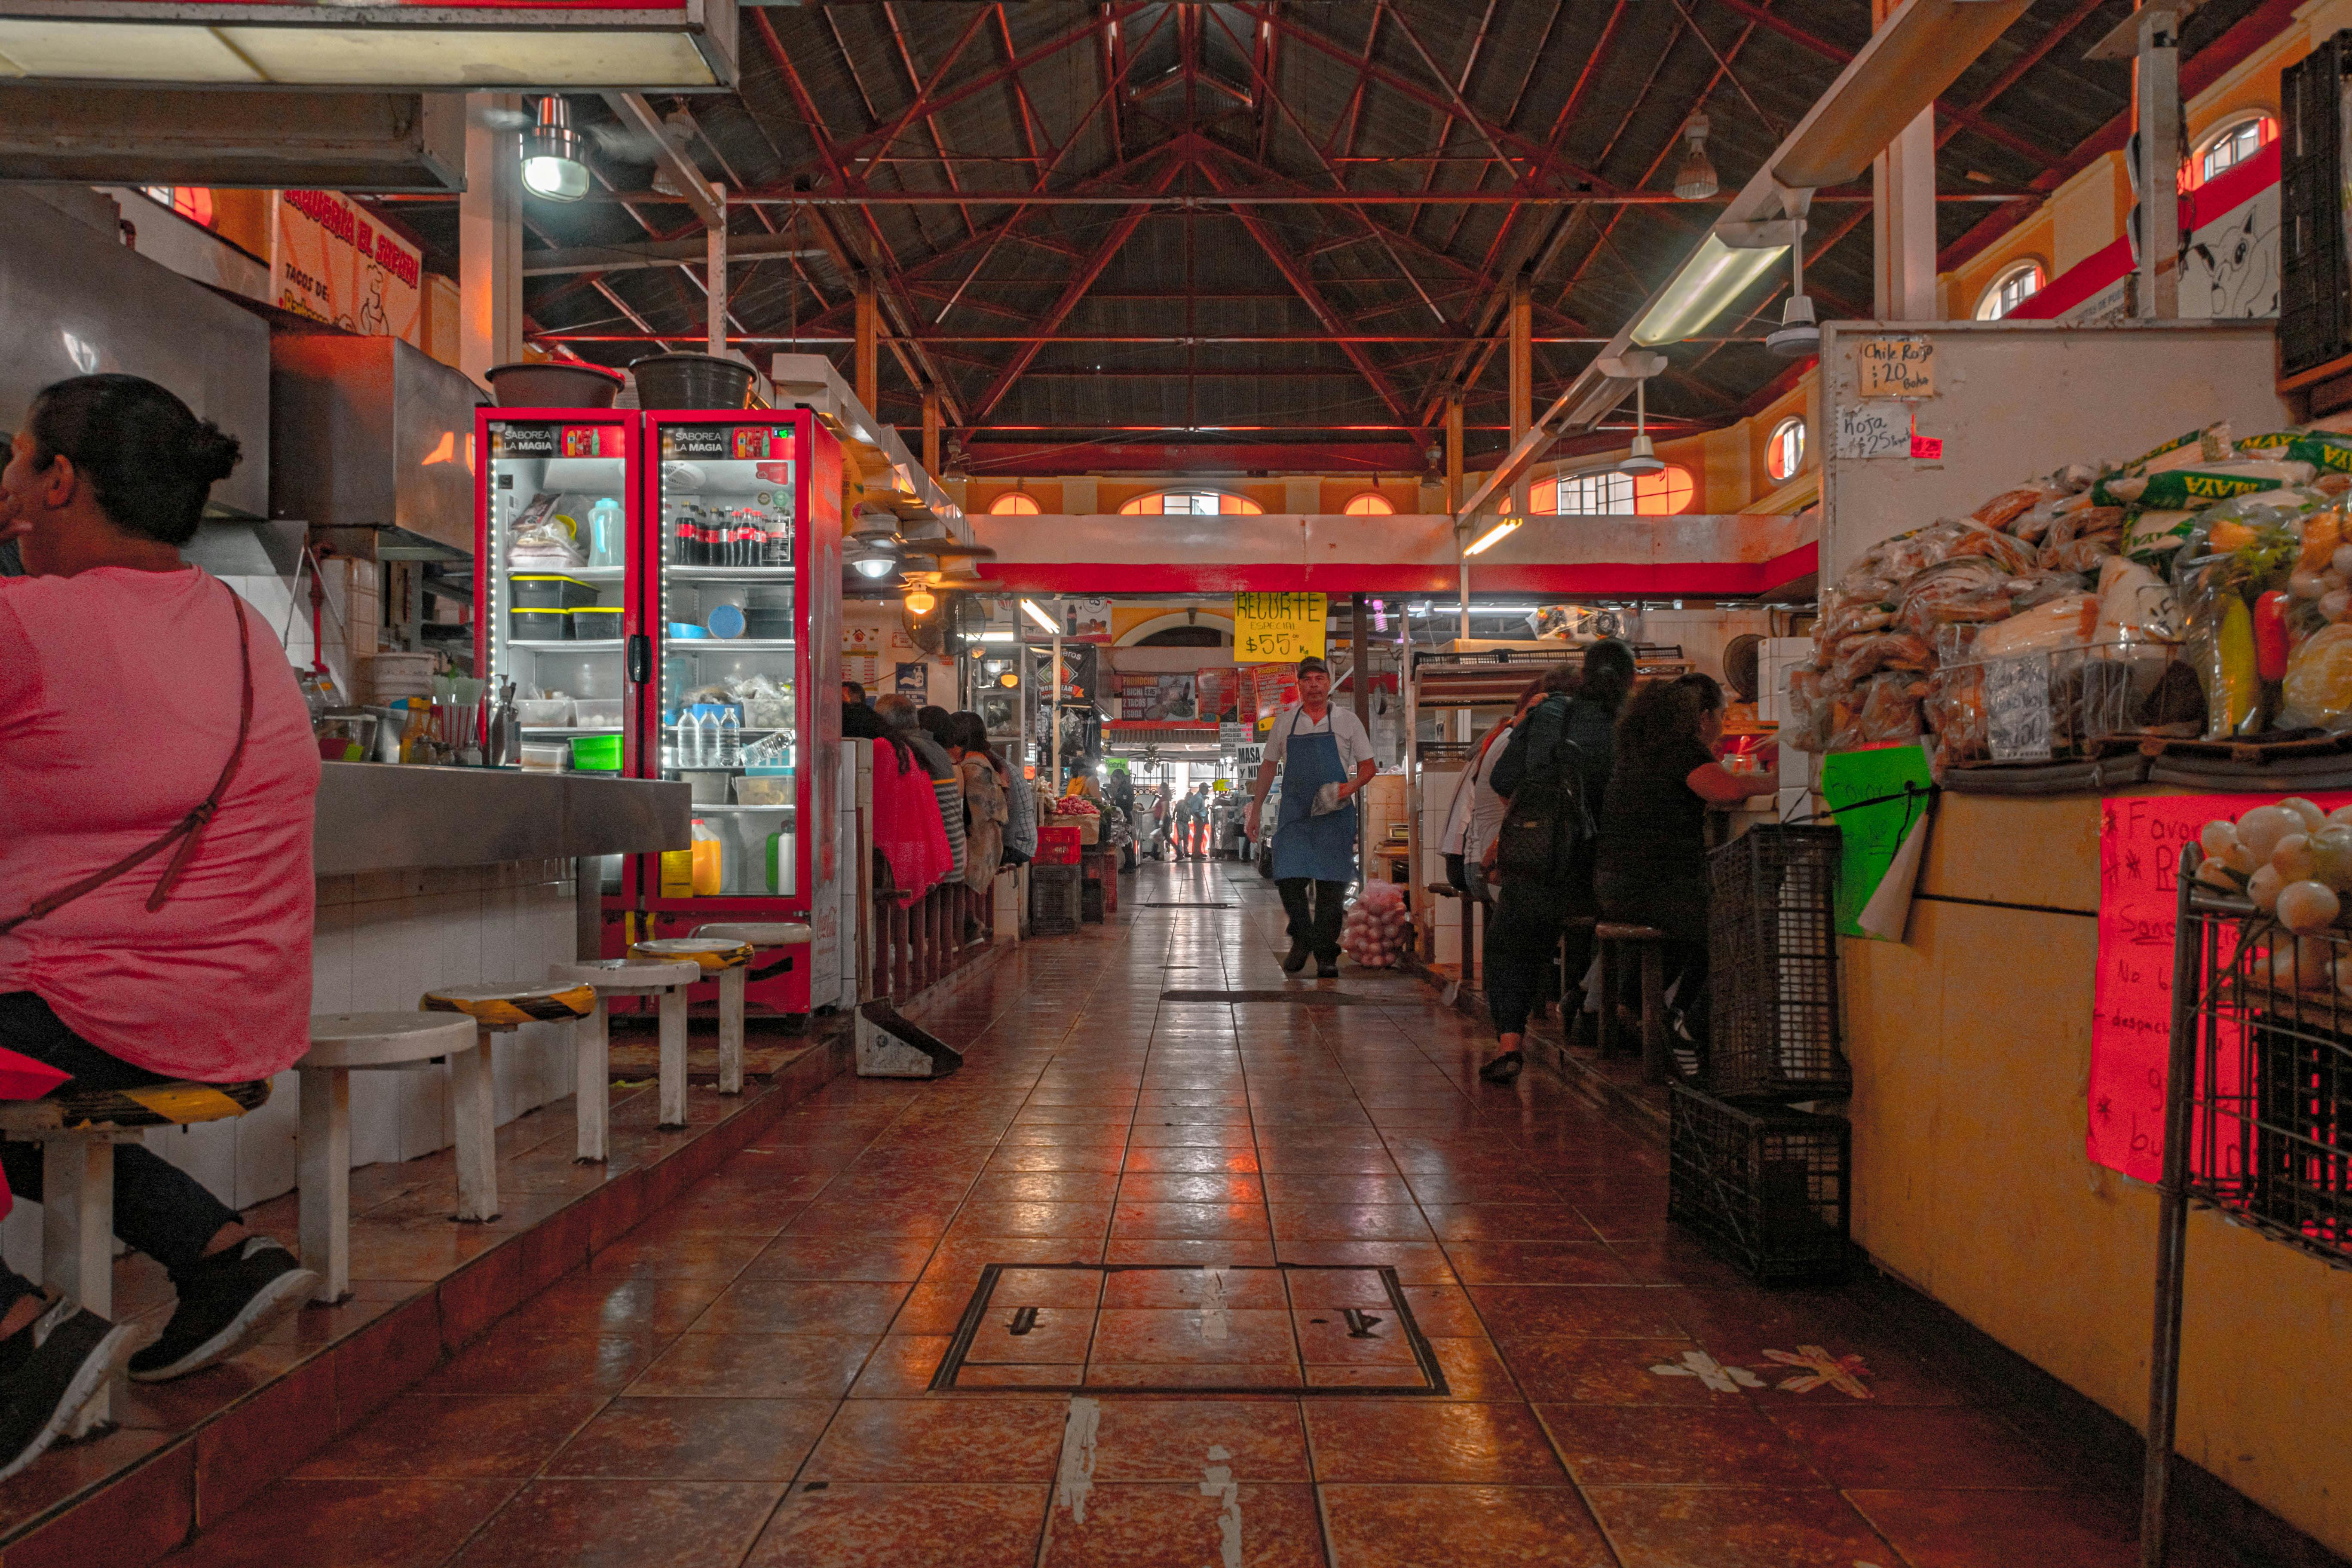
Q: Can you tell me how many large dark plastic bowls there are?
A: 2